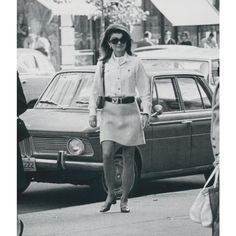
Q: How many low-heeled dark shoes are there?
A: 2